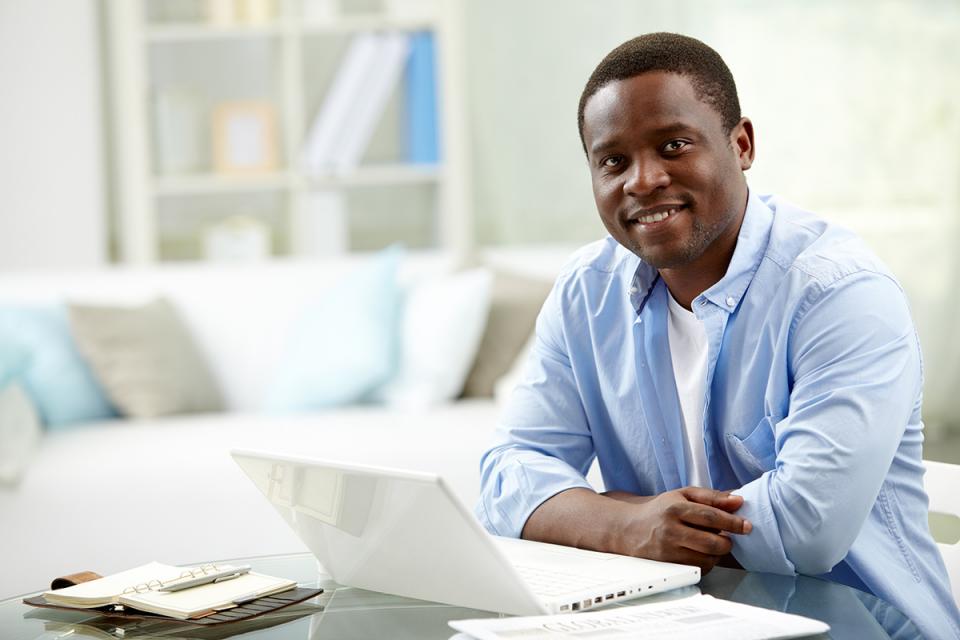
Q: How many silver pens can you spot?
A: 1